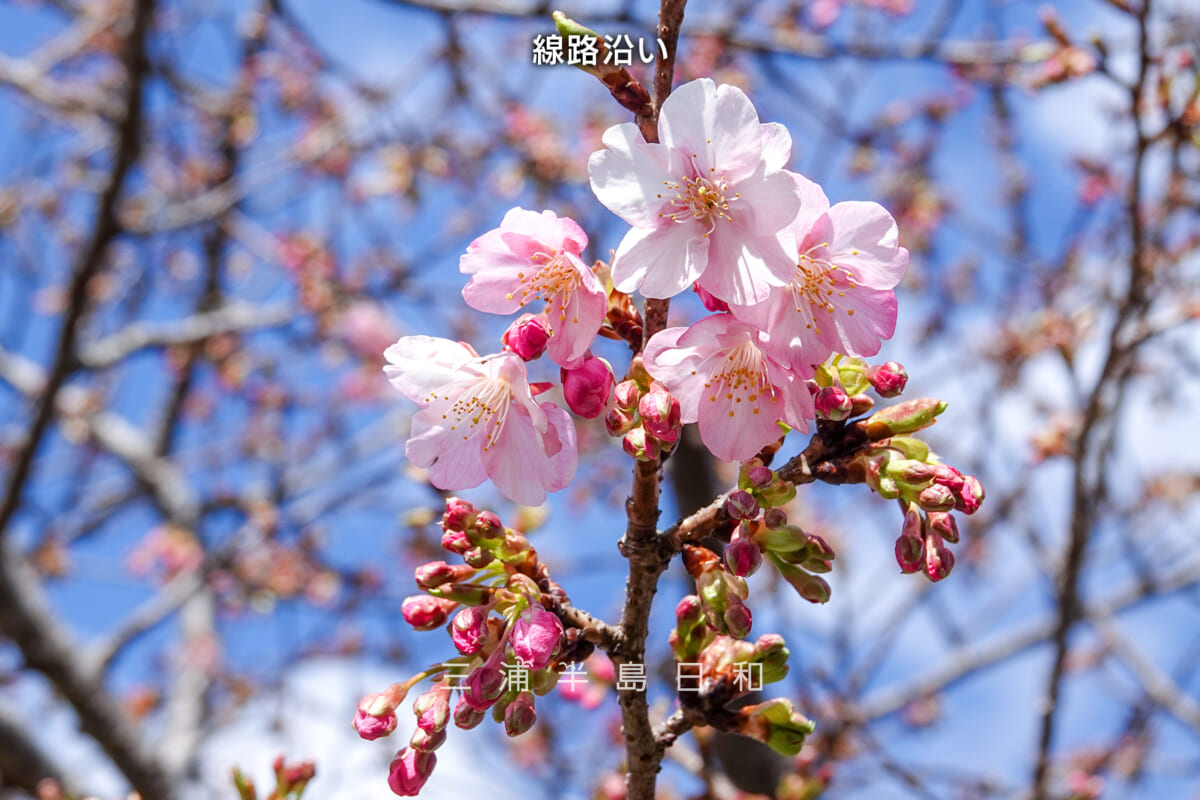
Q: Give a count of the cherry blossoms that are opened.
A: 5